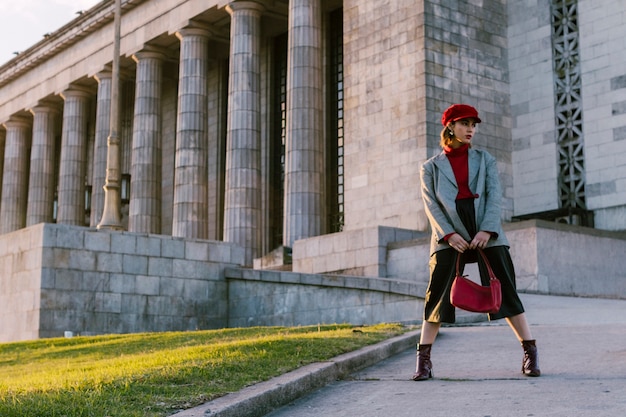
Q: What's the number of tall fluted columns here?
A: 8